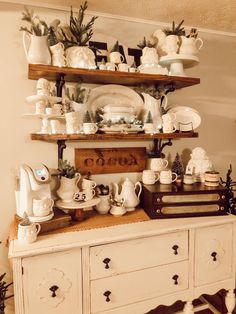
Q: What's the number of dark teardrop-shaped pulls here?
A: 6